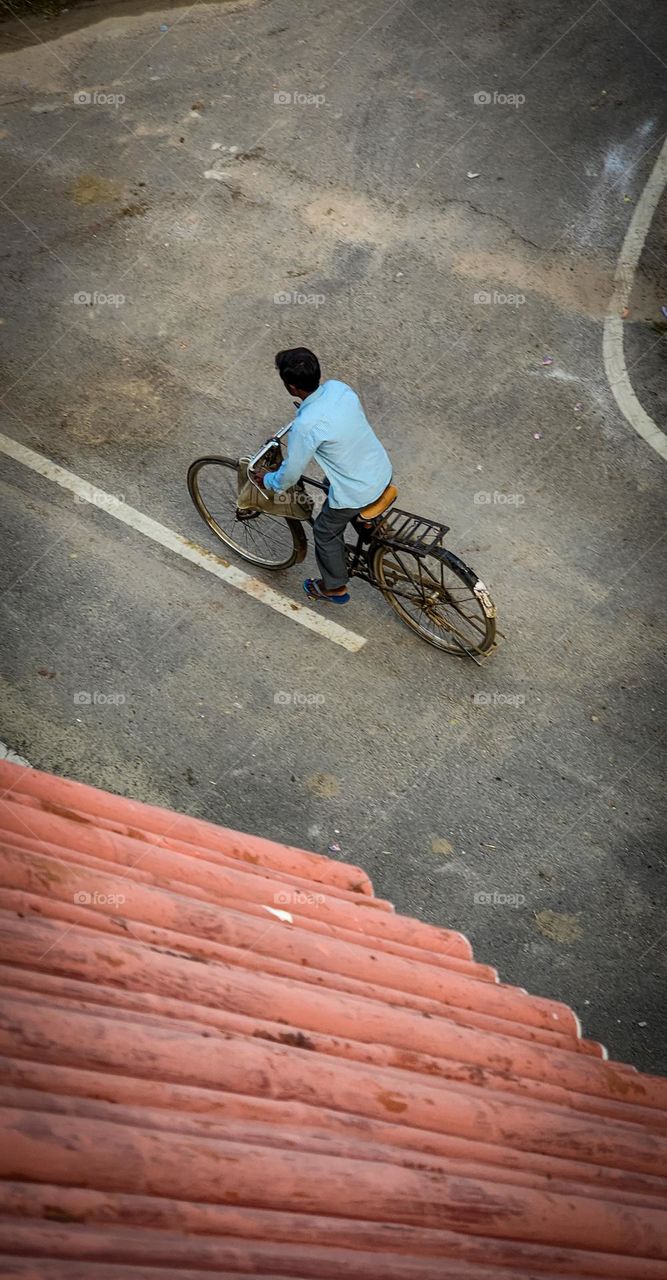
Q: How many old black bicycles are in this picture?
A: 1